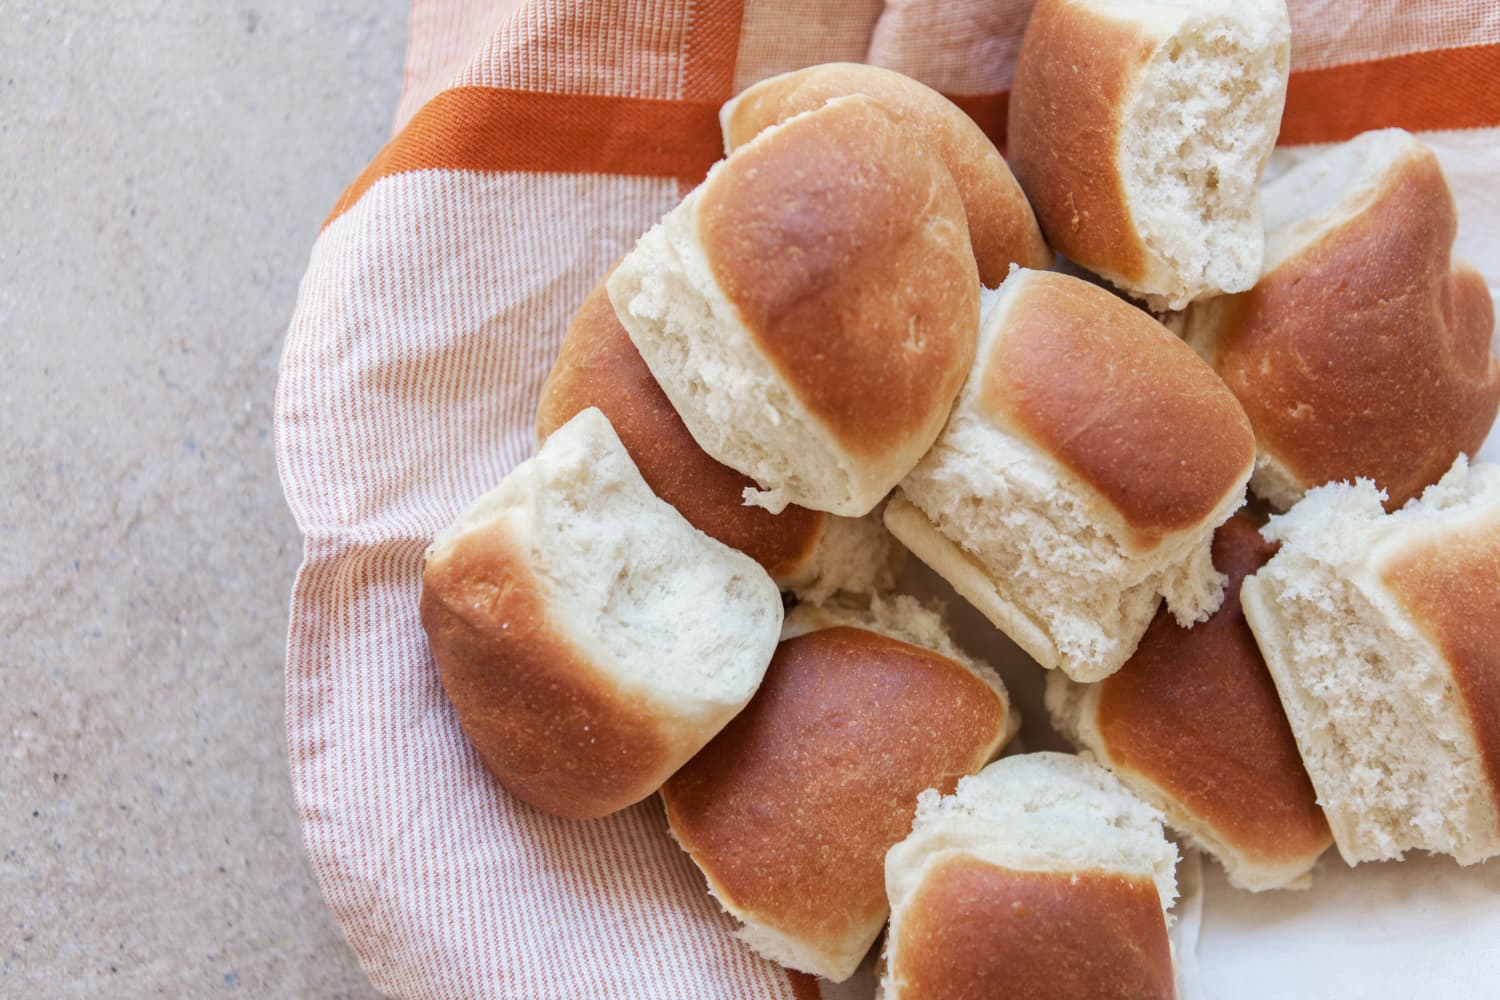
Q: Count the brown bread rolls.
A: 11